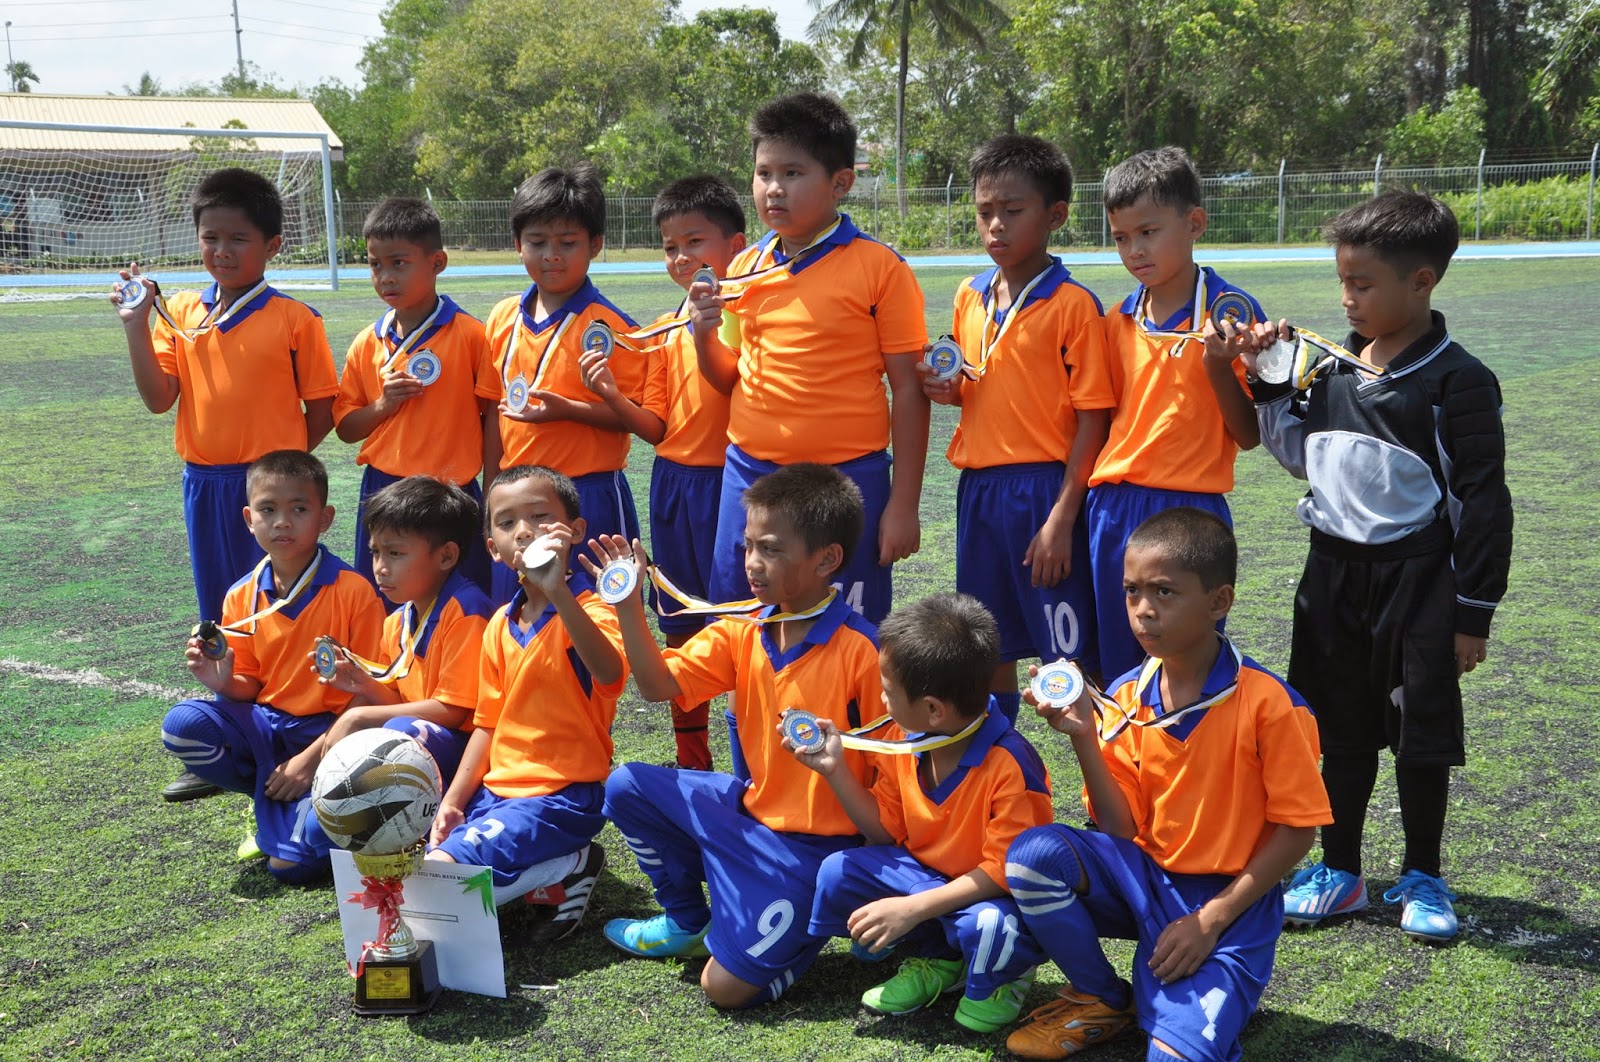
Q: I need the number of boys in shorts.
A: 14